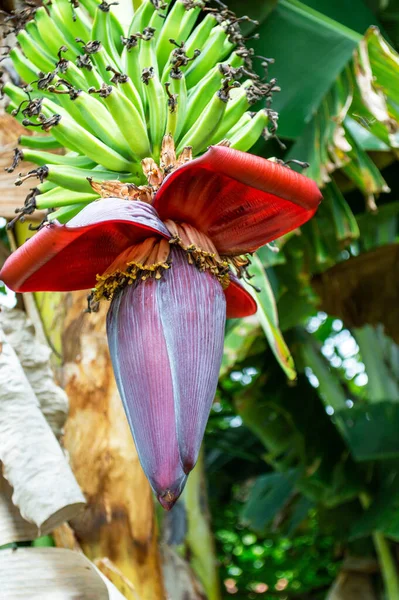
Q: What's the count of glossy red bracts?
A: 3